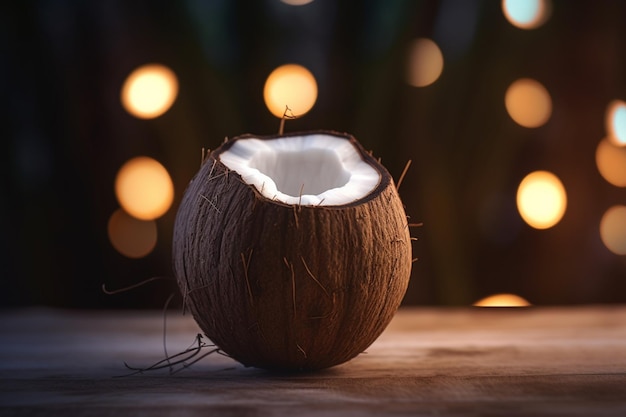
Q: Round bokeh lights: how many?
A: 13